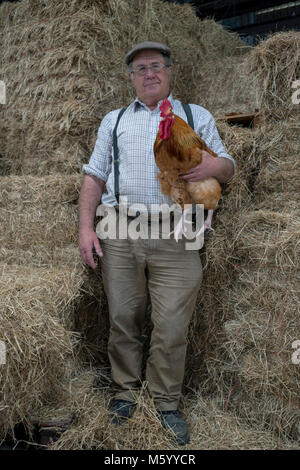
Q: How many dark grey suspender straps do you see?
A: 2